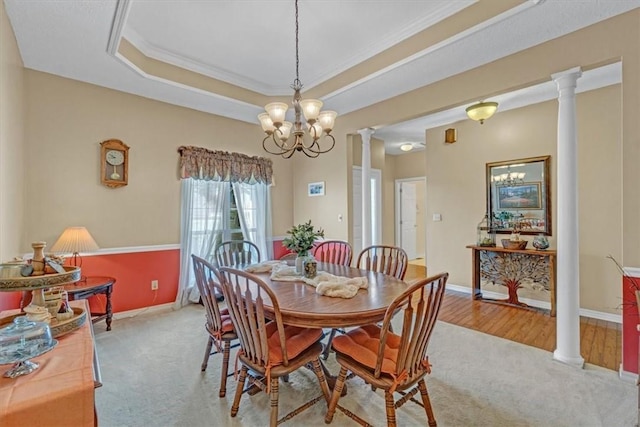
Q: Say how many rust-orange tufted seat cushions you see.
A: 3